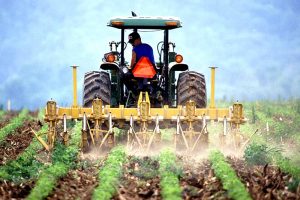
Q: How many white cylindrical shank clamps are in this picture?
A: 8